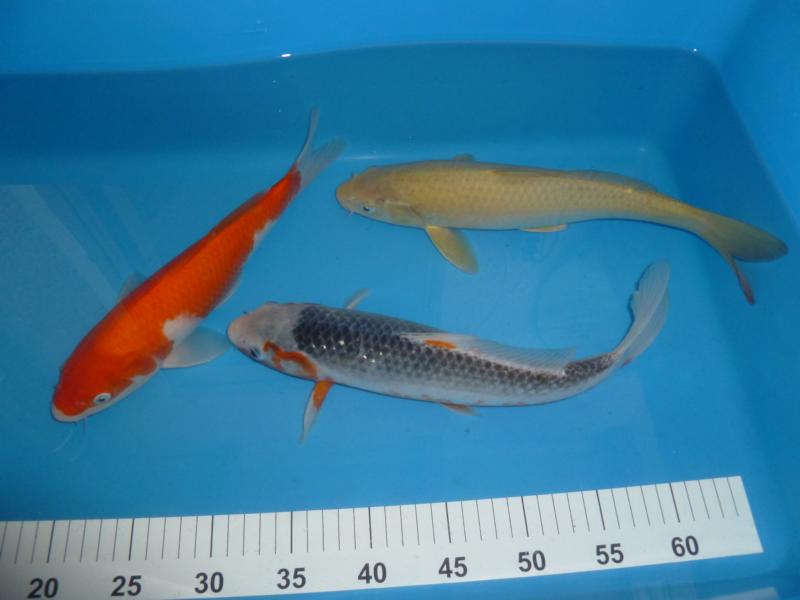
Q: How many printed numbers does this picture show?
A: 9